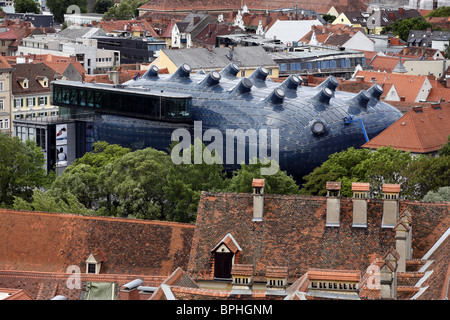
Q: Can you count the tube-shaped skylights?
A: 14